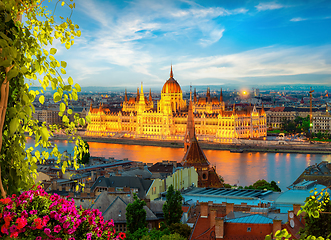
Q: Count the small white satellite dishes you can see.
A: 2